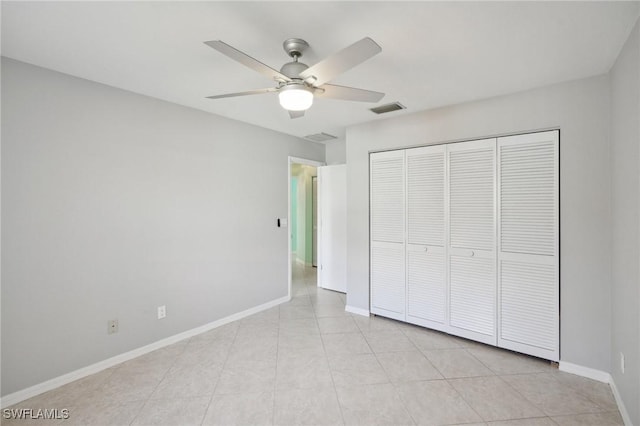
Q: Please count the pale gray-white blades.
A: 5